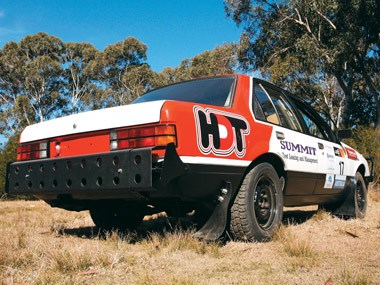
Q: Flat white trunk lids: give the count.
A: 1